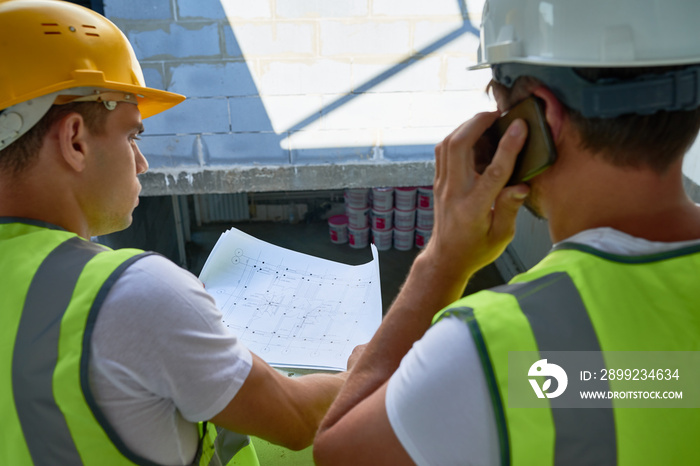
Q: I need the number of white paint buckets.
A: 13